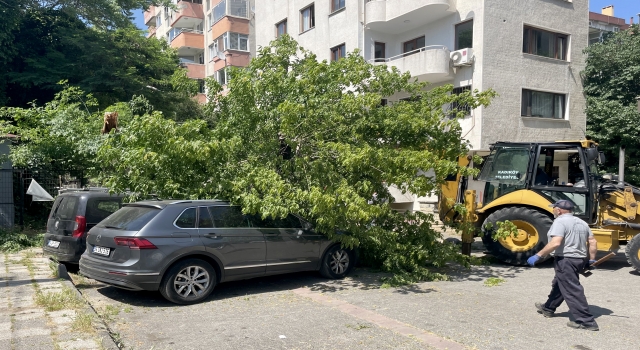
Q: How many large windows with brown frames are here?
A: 2